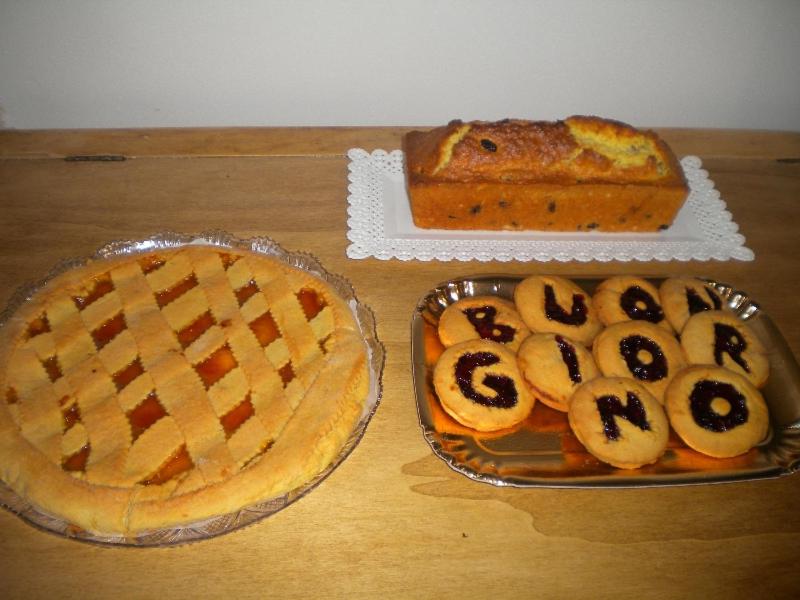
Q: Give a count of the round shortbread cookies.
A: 10